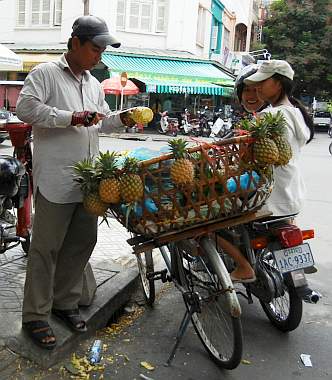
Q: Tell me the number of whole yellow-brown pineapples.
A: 6